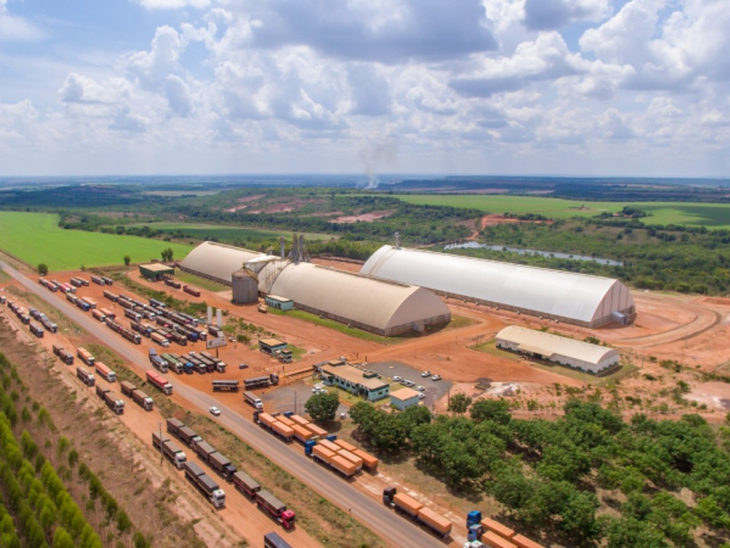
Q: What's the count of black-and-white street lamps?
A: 0